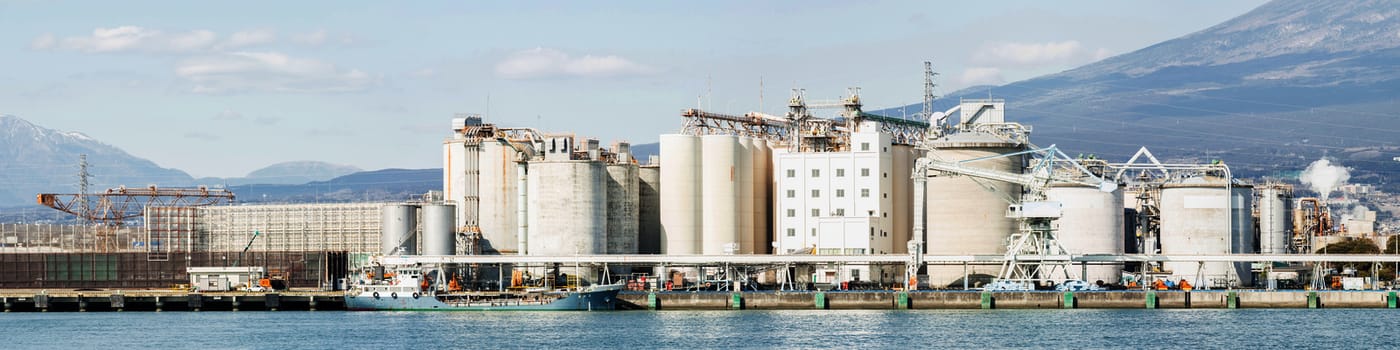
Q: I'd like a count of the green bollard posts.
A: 10